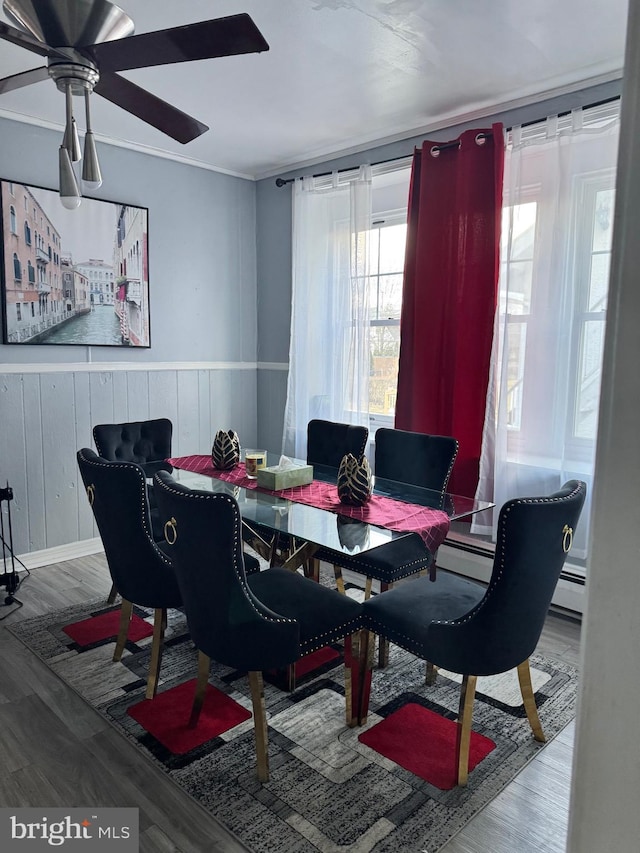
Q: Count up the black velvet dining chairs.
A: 6